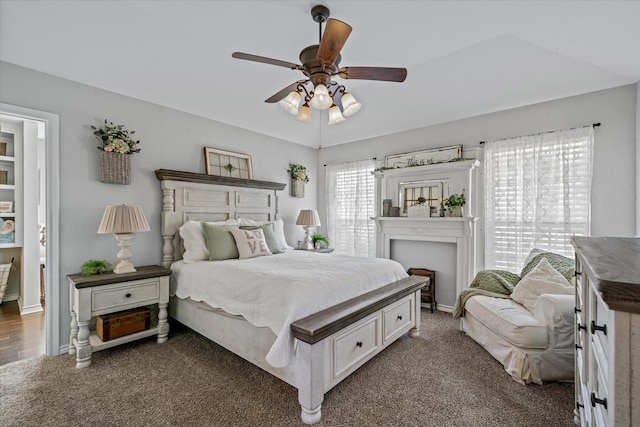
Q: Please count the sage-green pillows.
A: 2